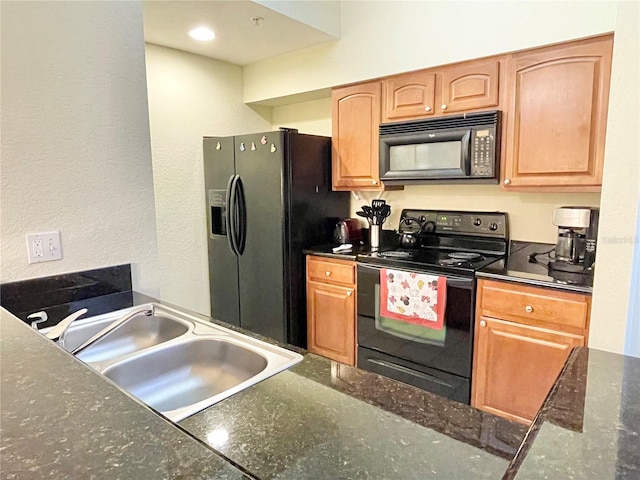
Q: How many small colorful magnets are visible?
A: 5